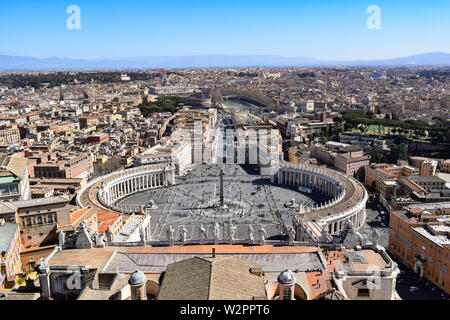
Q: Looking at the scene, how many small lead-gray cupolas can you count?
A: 2